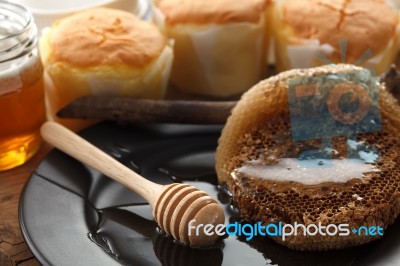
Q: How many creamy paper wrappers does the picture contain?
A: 3